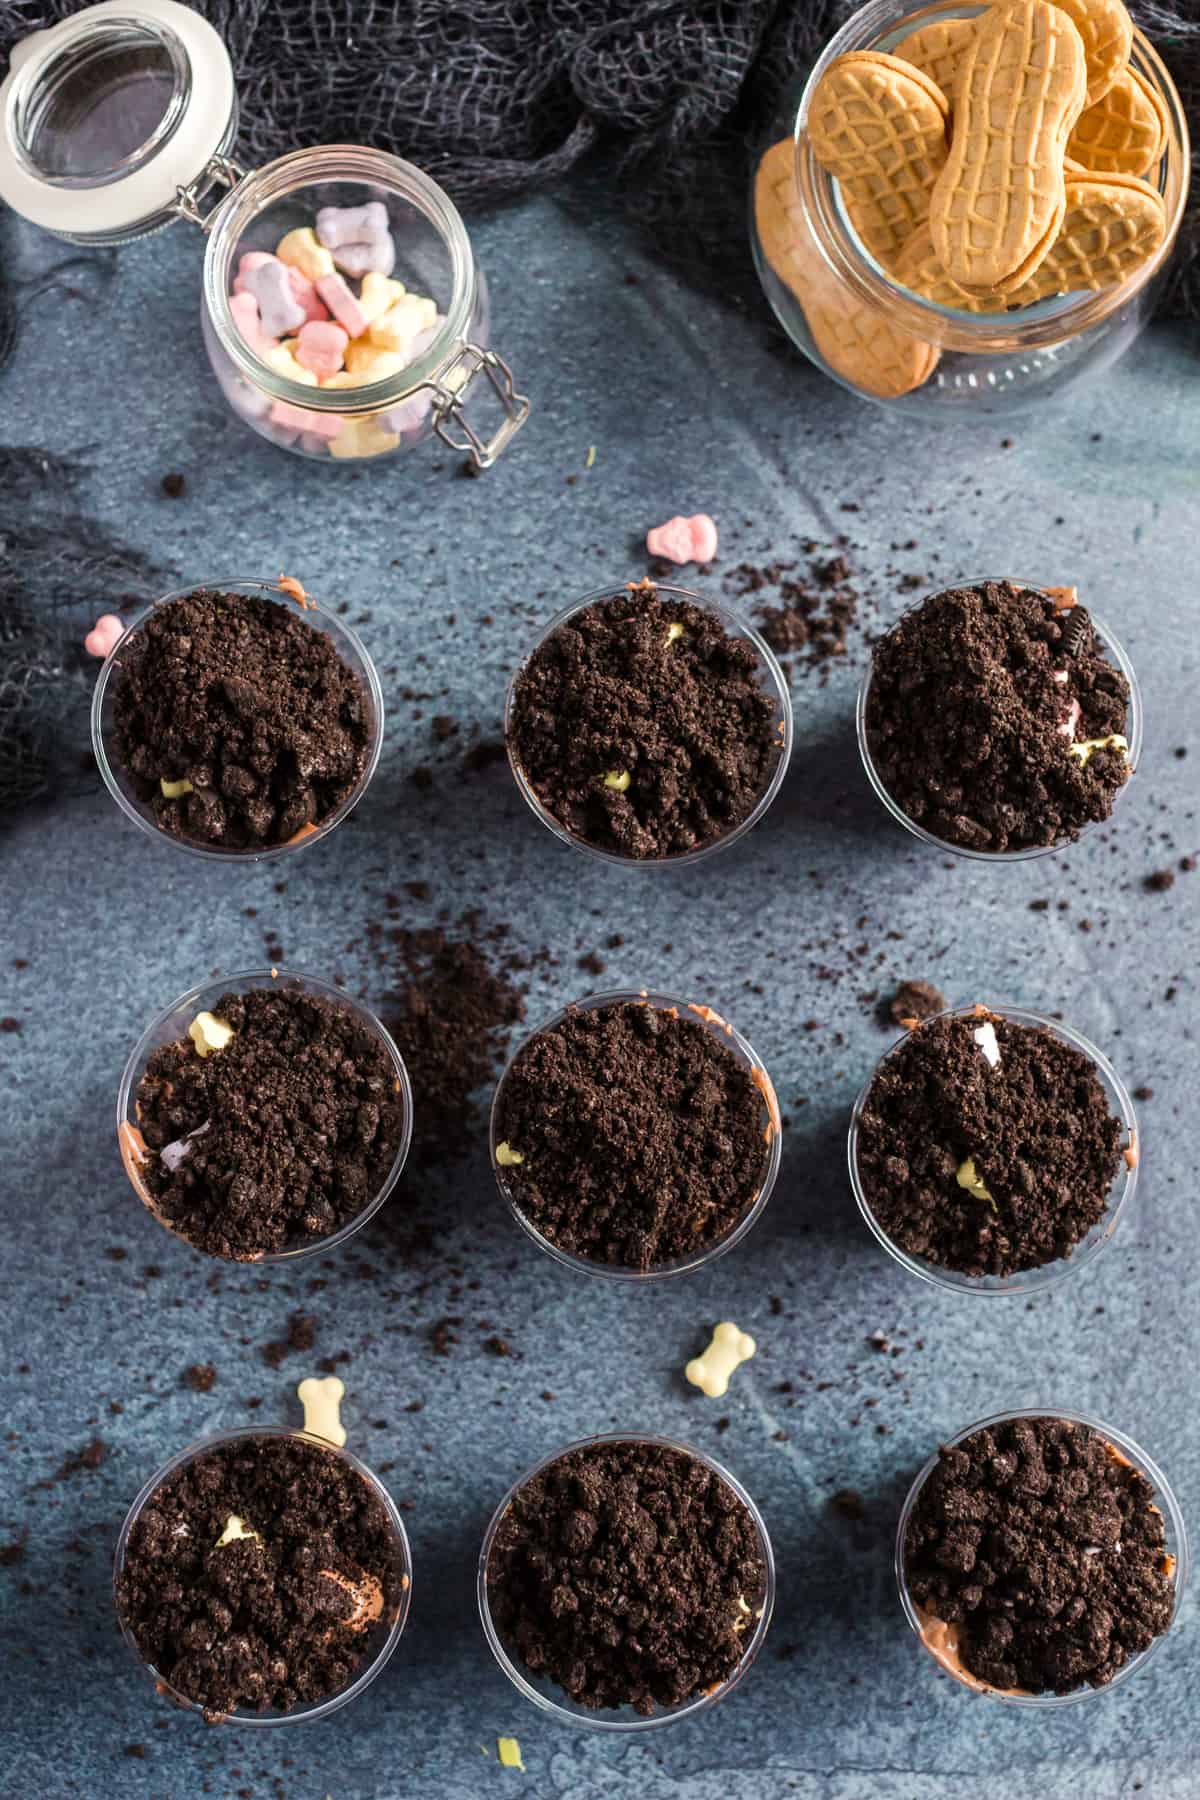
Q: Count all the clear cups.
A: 9